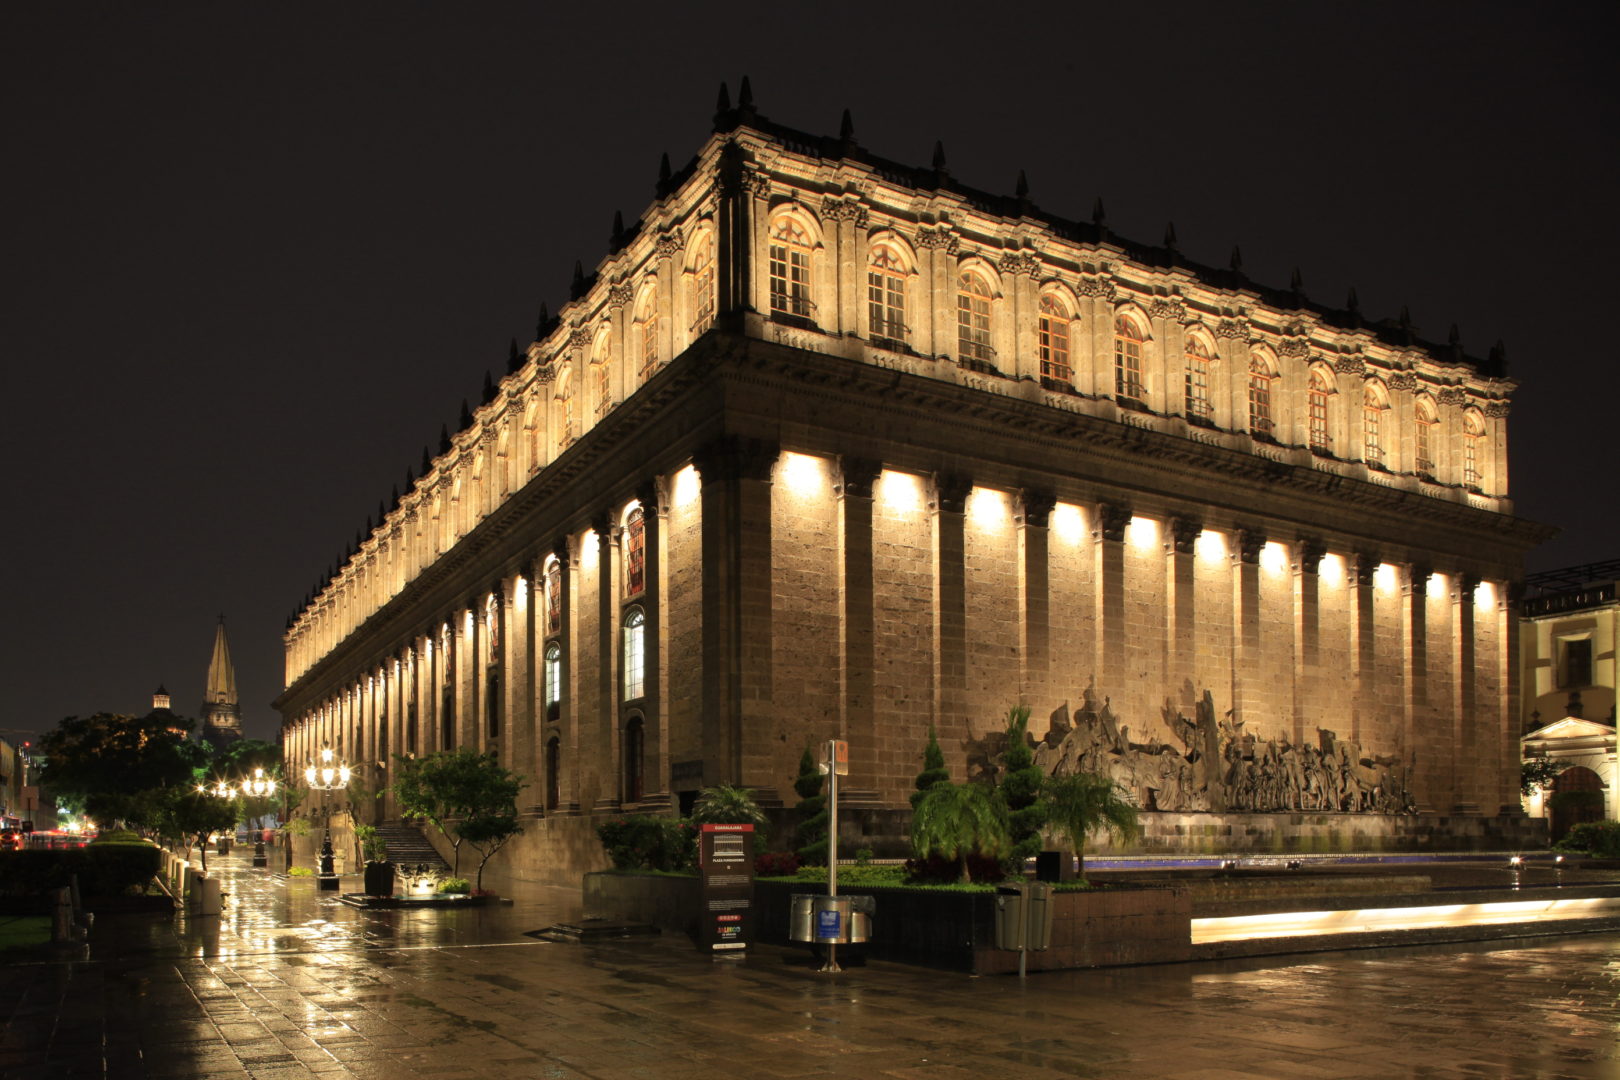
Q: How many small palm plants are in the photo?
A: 3